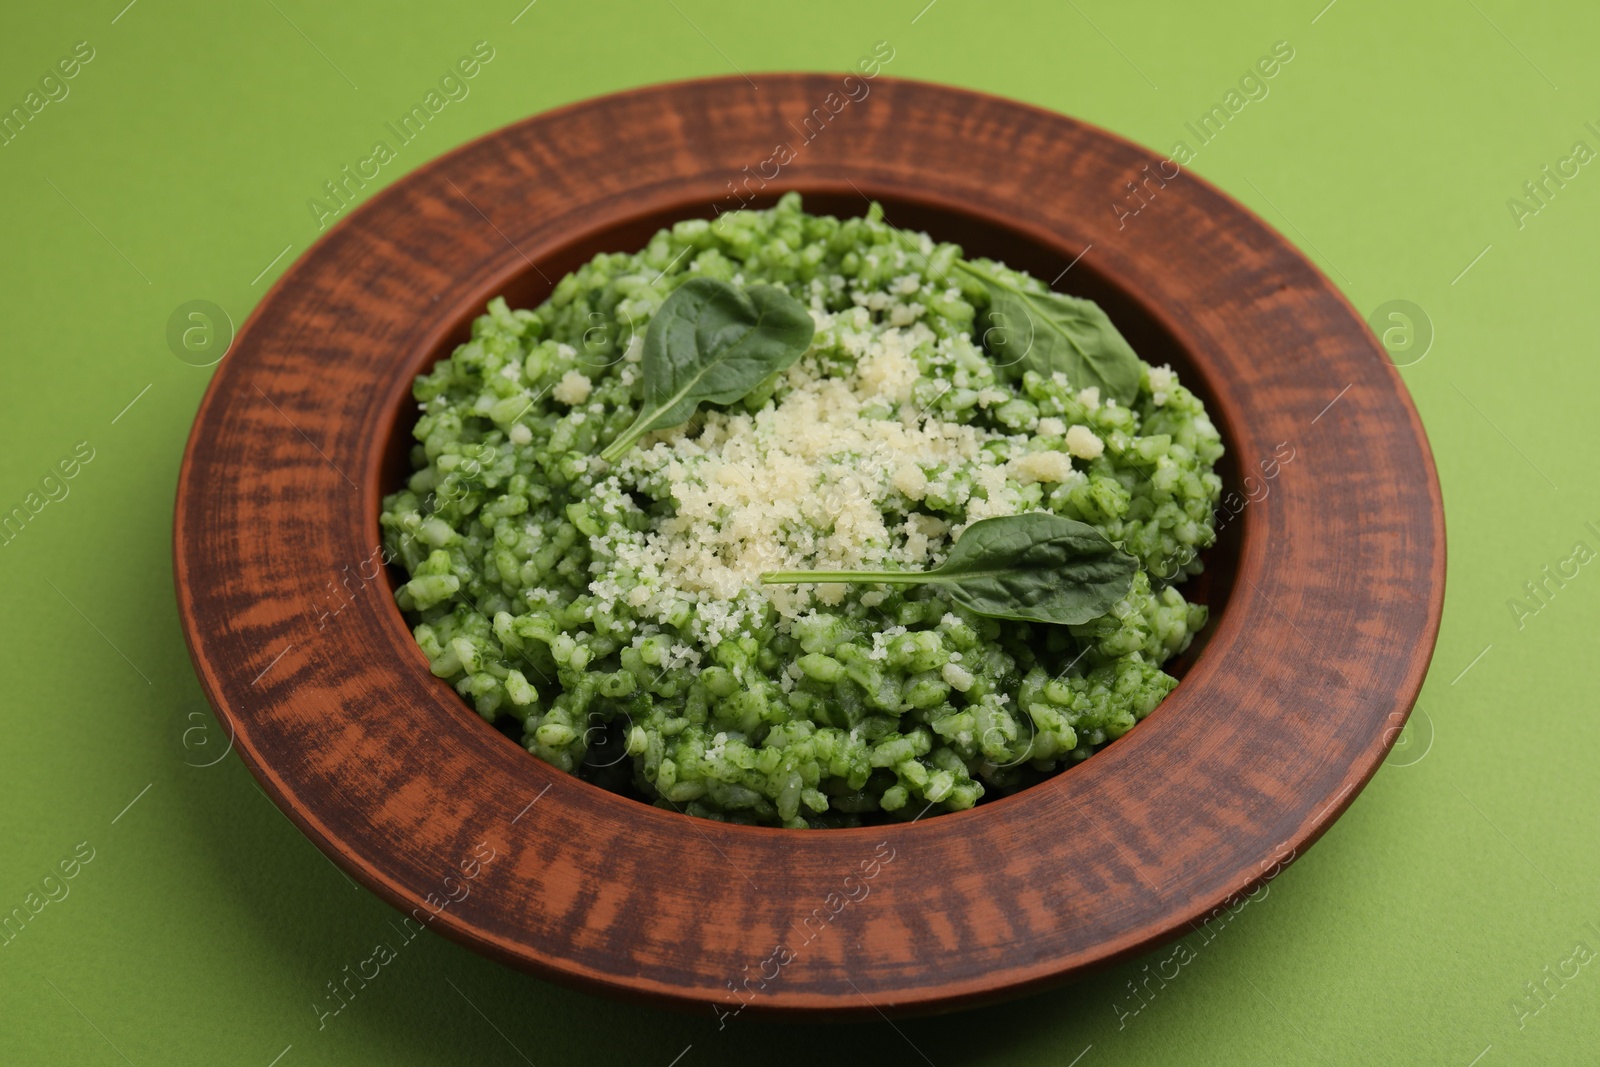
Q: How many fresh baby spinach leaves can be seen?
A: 3